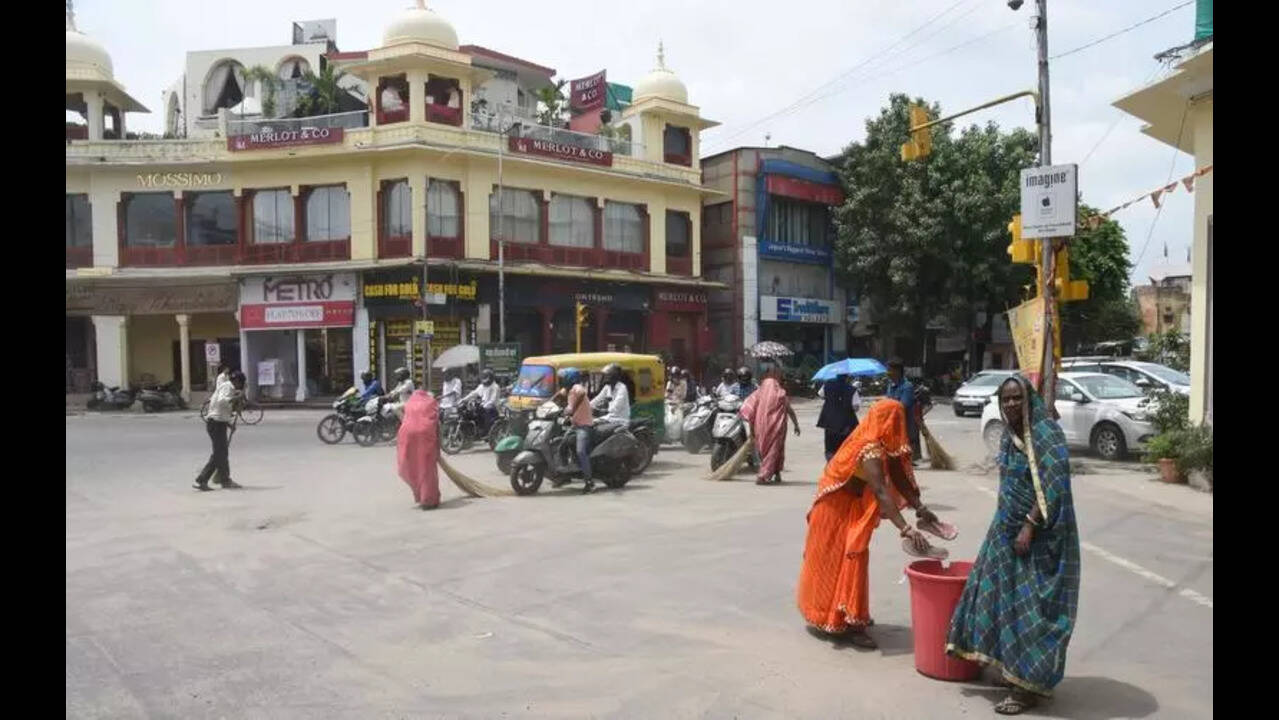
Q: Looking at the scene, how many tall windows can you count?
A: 11